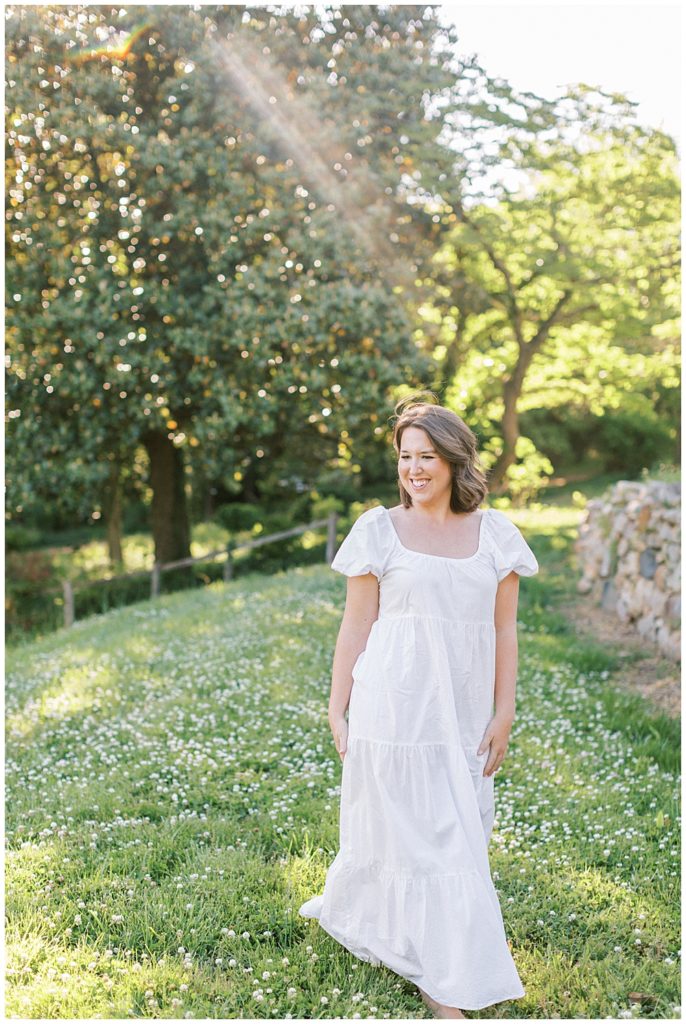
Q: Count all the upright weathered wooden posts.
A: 4